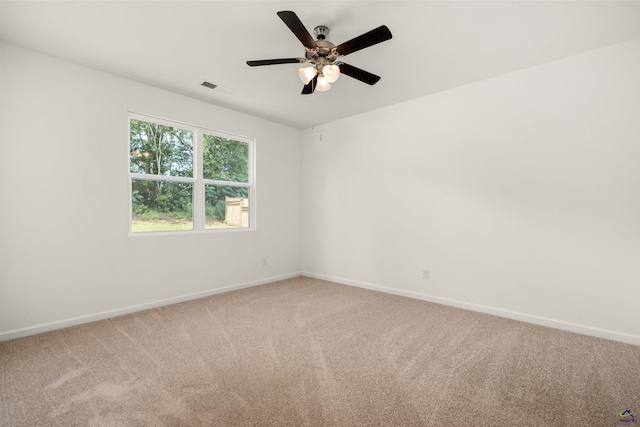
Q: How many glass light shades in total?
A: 3